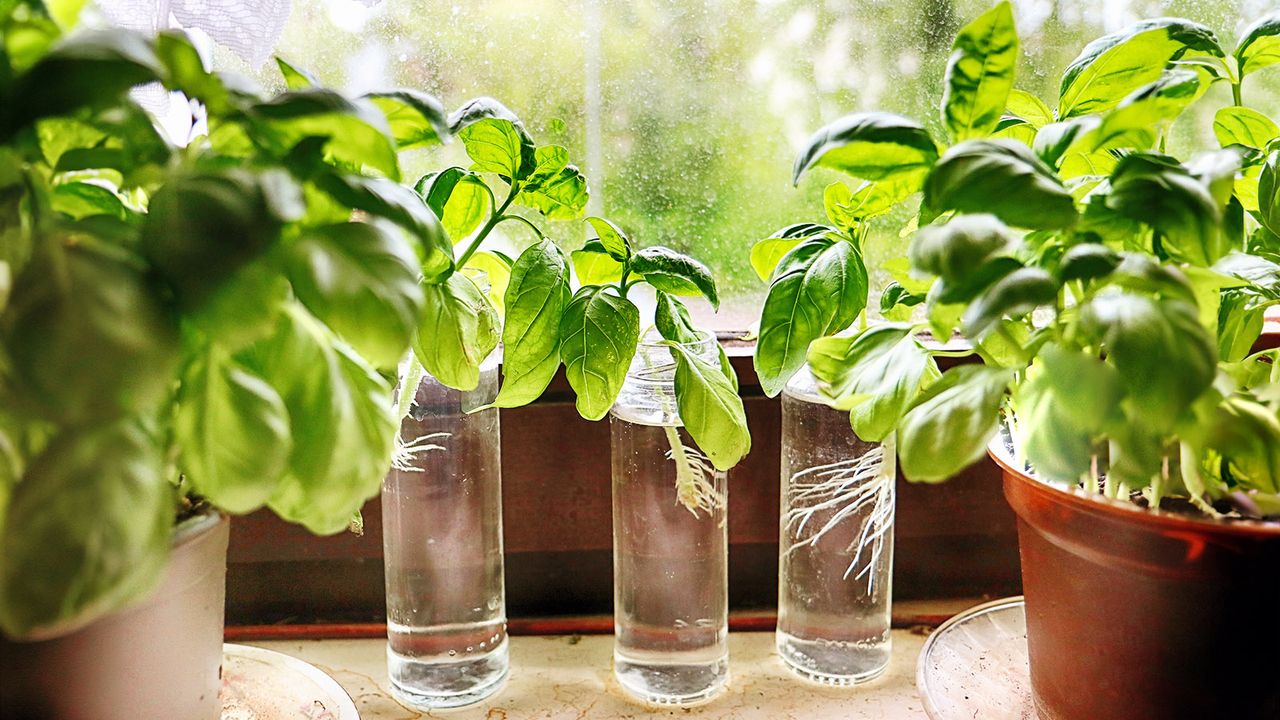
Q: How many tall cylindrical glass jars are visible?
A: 3